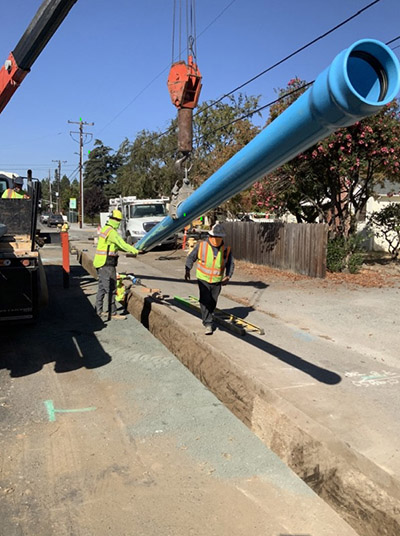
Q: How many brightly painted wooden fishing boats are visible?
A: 0